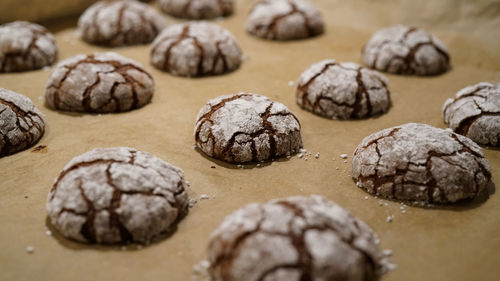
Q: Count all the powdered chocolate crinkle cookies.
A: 14